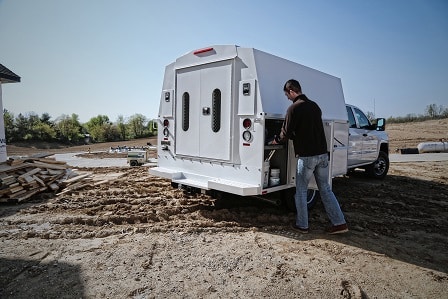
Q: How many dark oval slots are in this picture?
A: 2